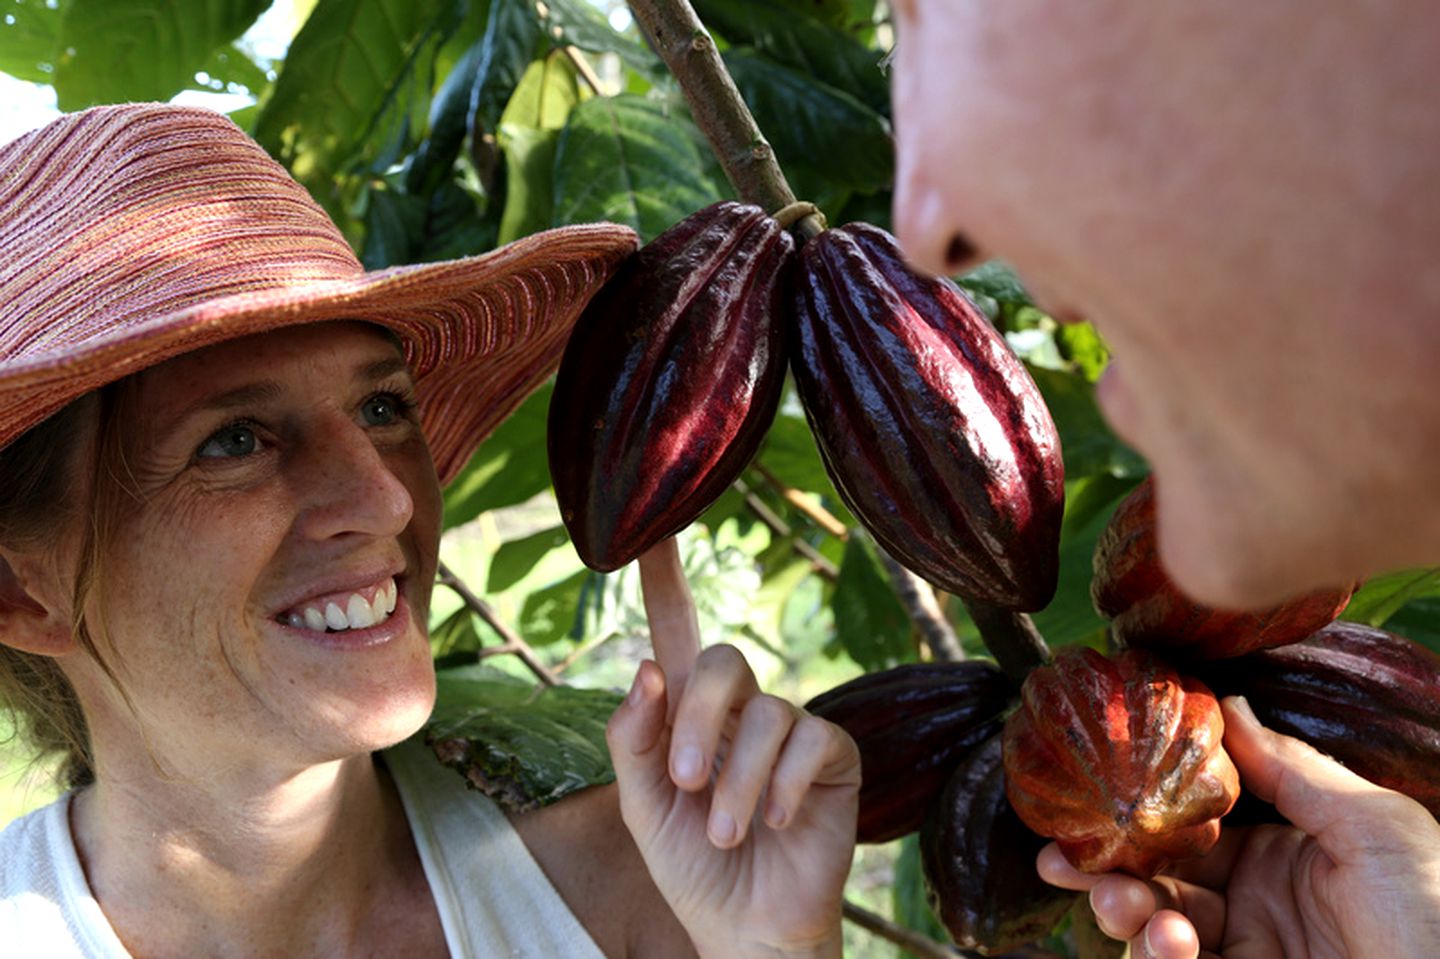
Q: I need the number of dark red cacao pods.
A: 5